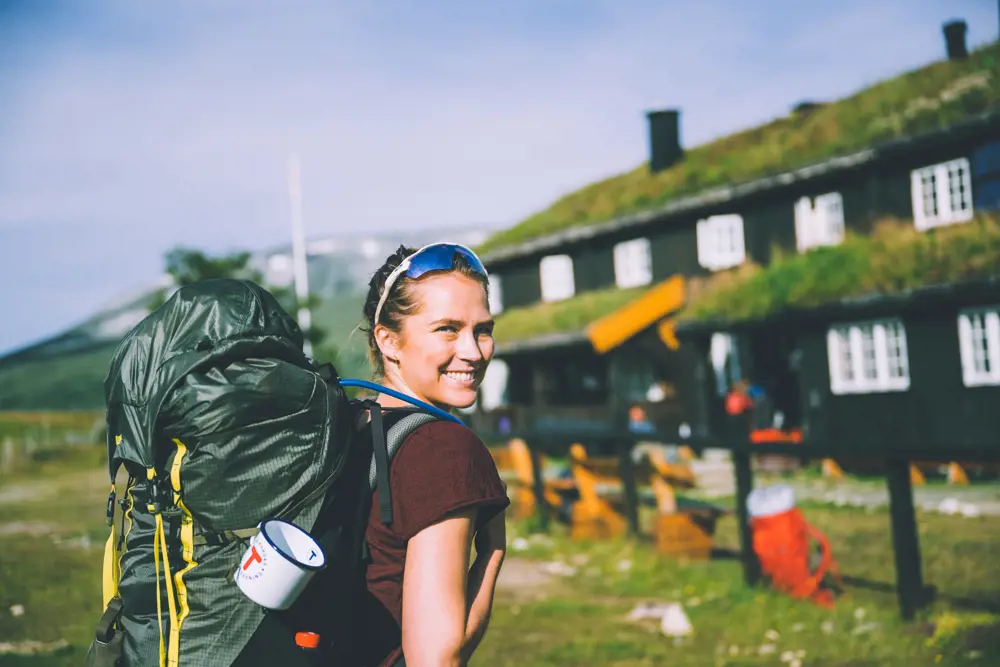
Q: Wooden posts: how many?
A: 4